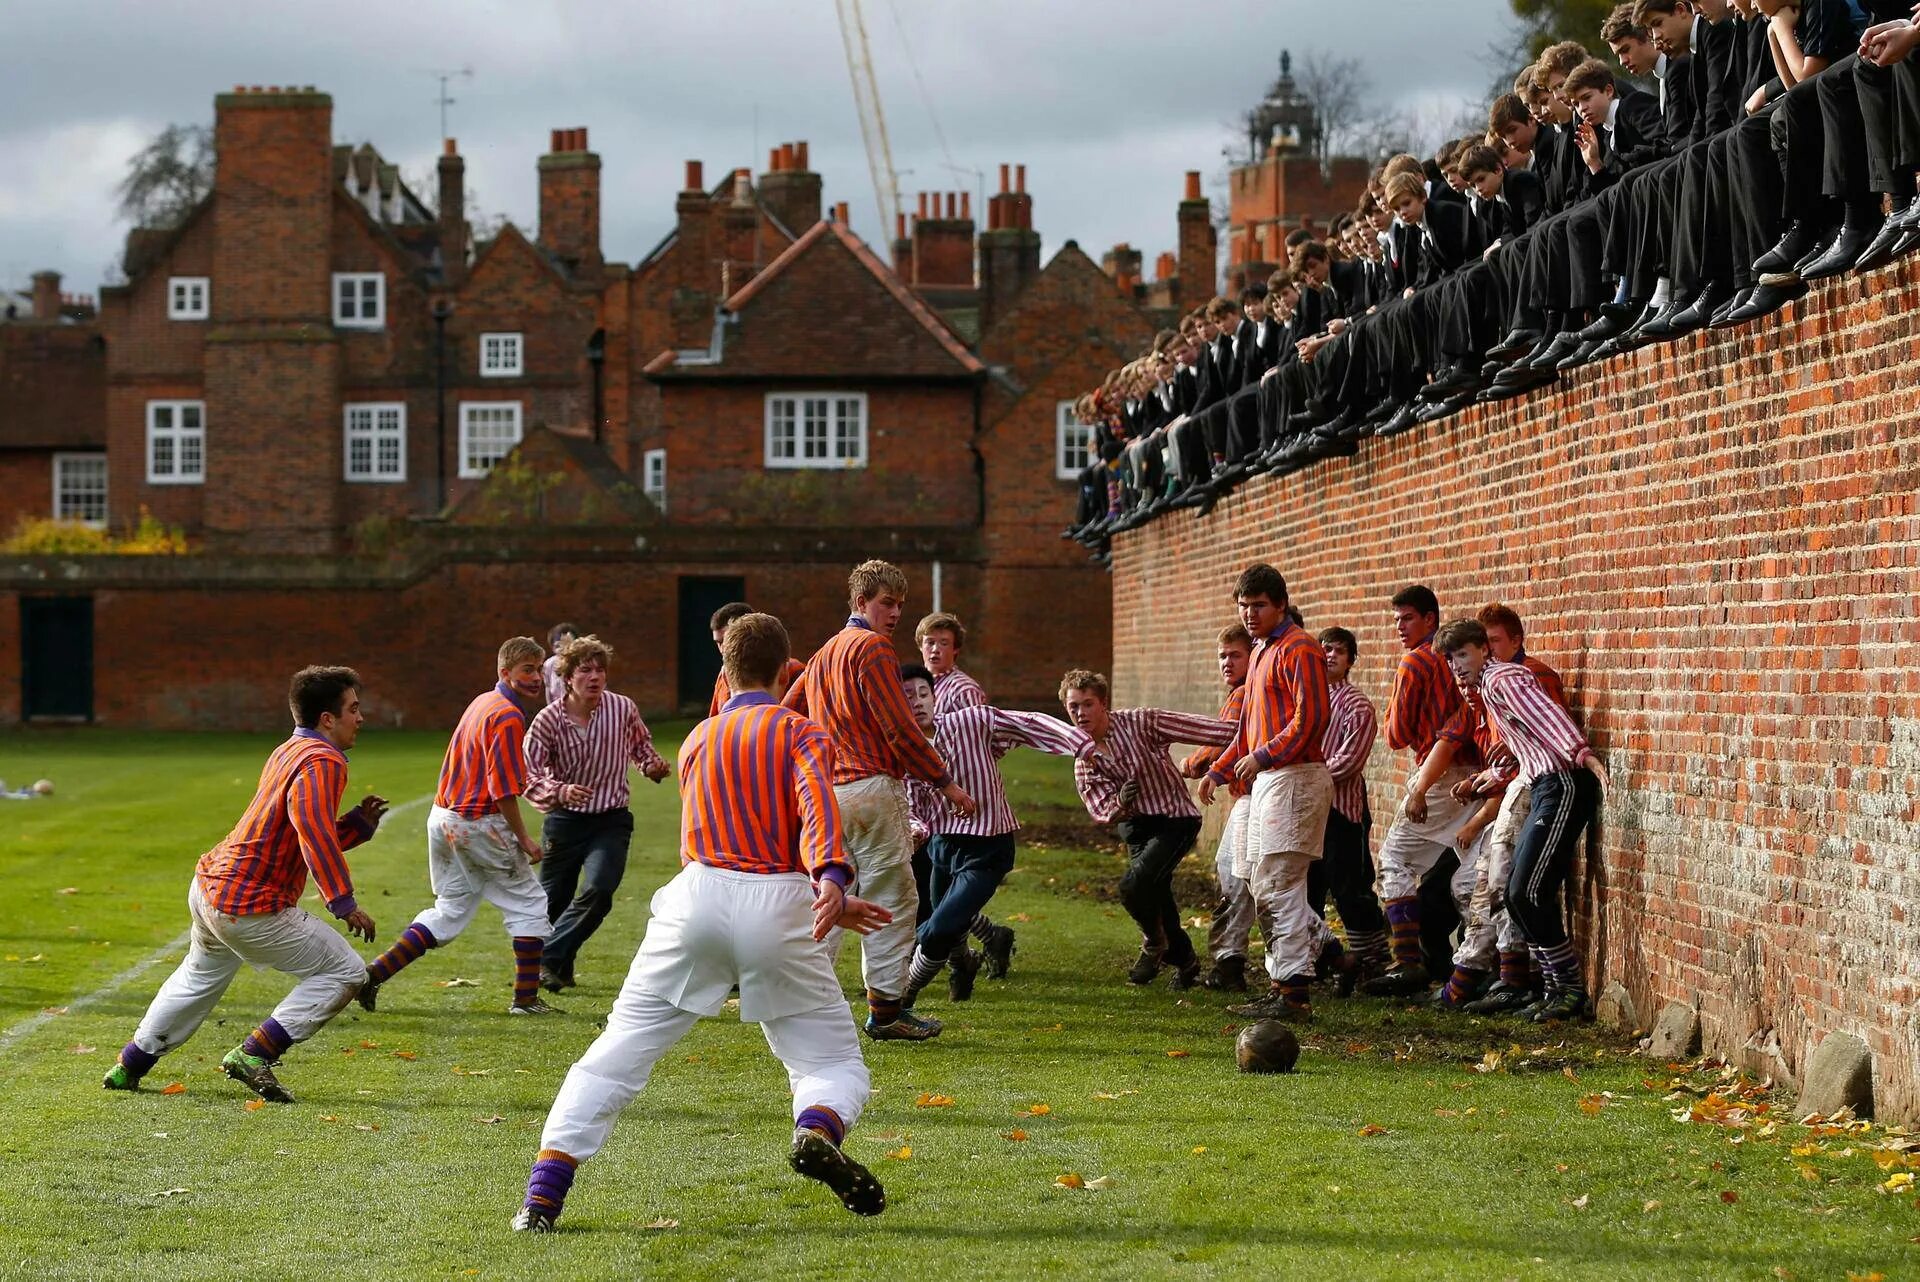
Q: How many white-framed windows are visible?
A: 10